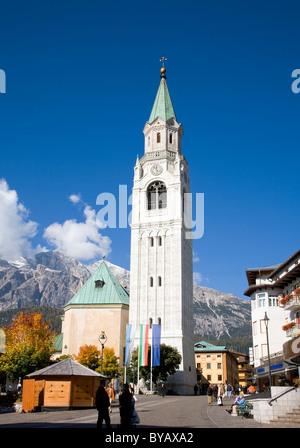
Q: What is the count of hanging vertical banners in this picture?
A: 3